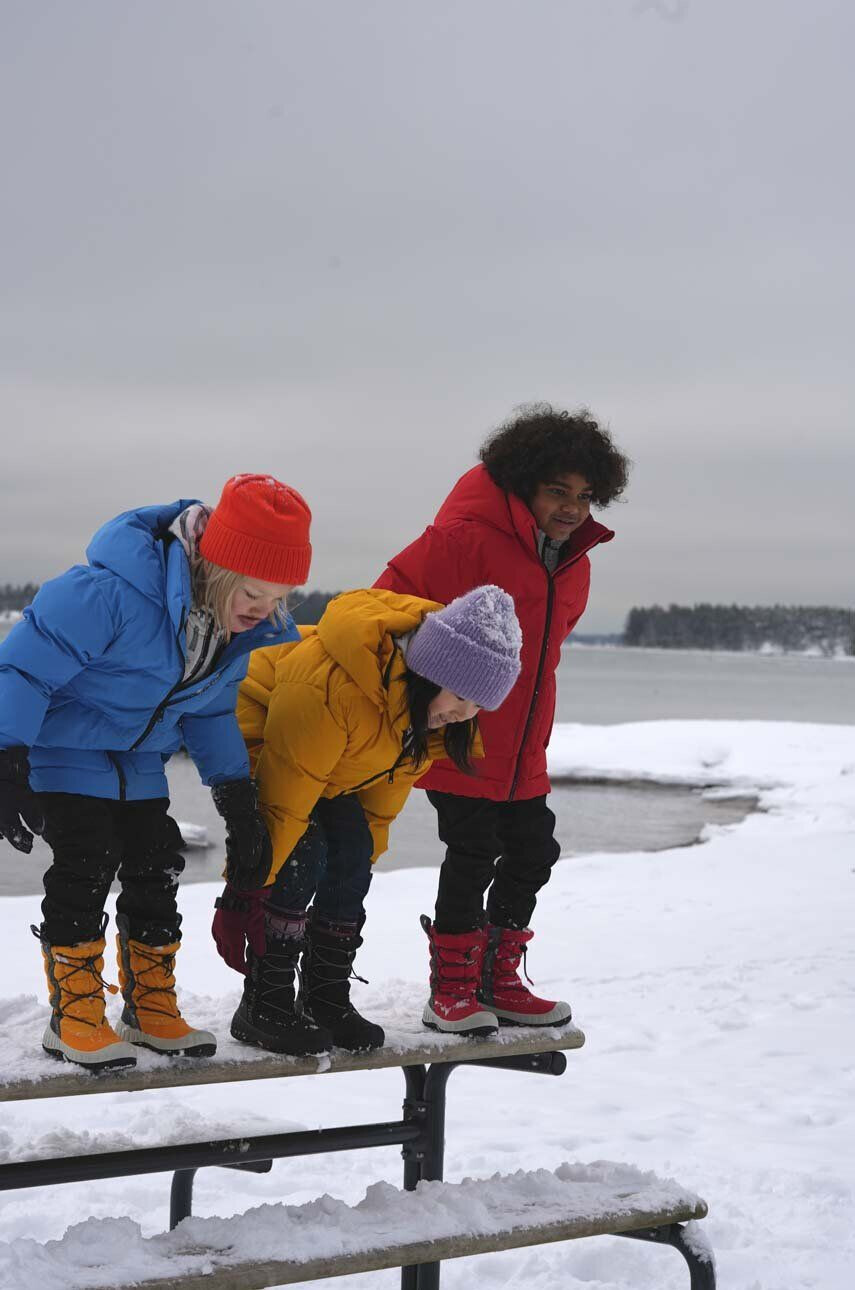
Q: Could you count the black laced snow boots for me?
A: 2